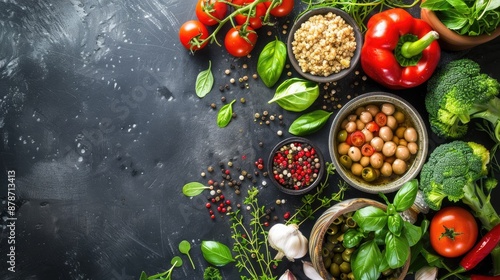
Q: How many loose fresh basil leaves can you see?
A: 7